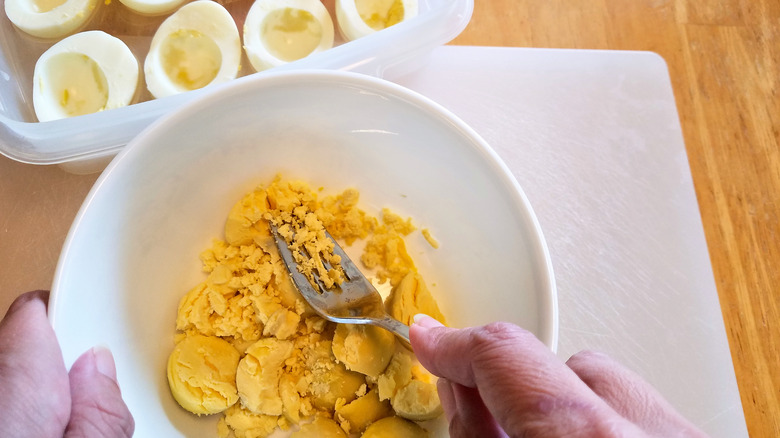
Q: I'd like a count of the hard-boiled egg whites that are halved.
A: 6